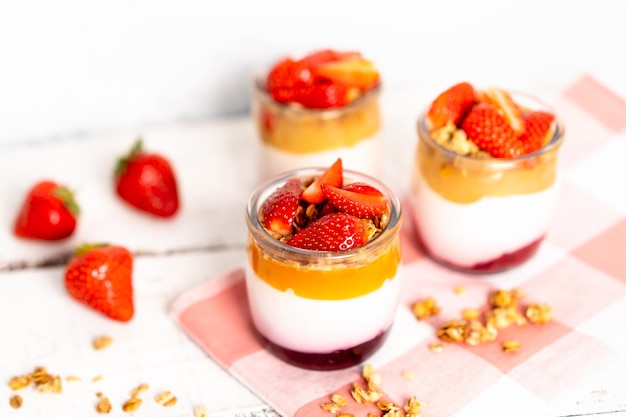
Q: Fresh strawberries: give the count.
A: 3